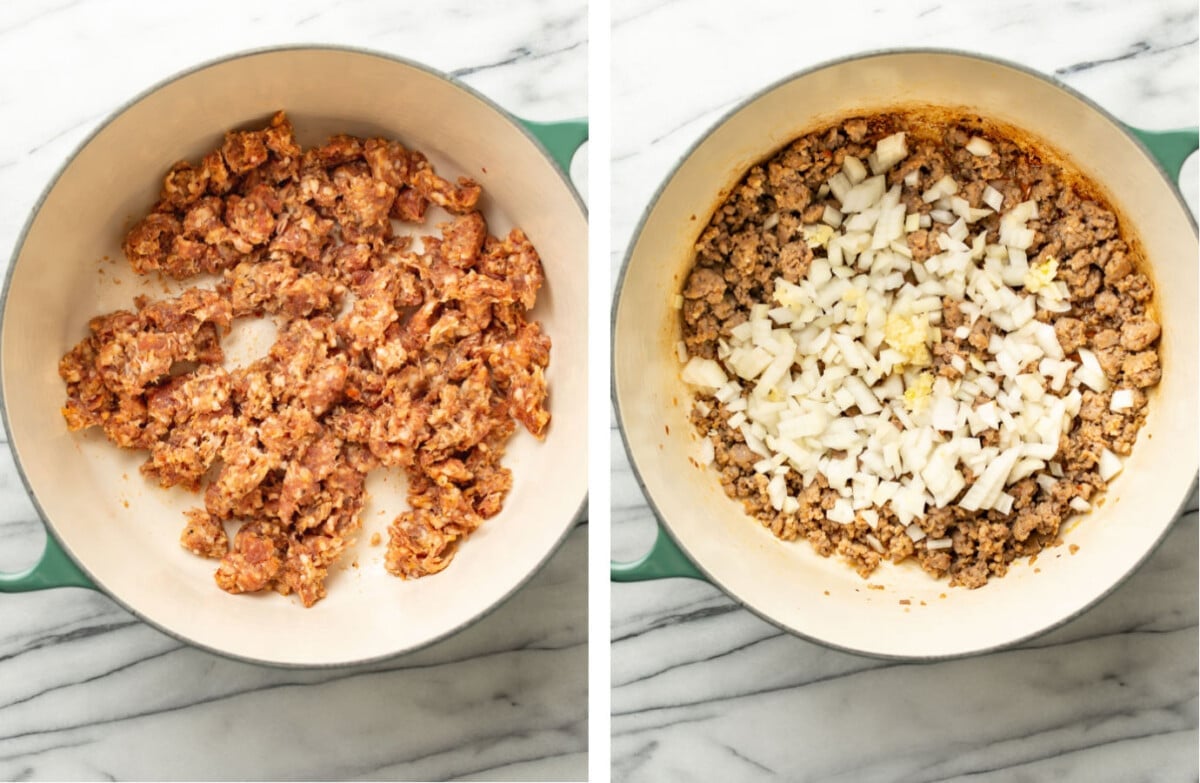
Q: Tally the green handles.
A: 4